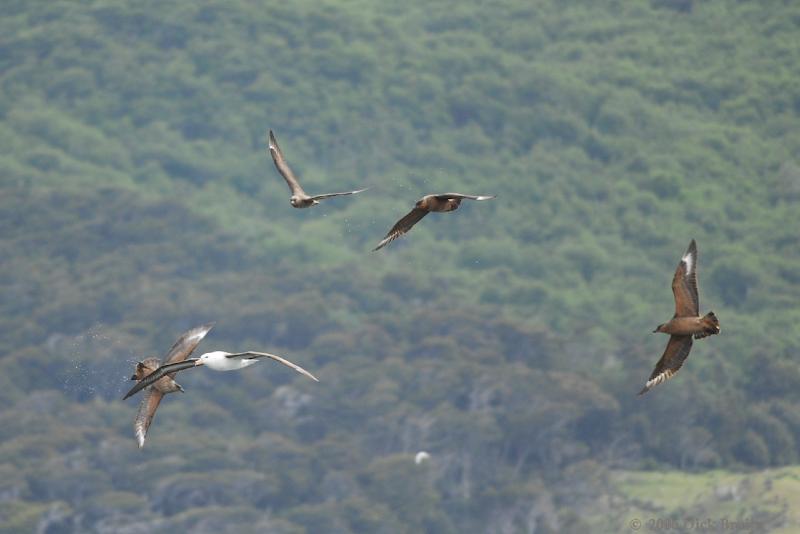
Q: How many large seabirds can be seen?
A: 5